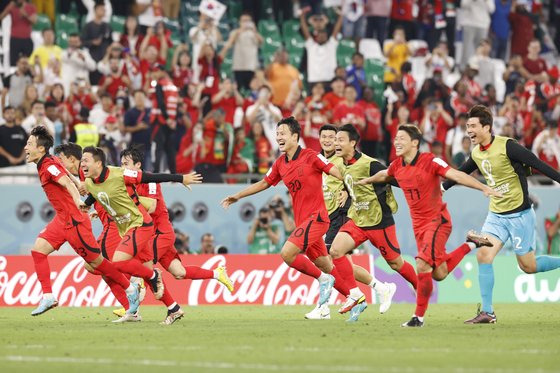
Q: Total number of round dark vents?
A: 5